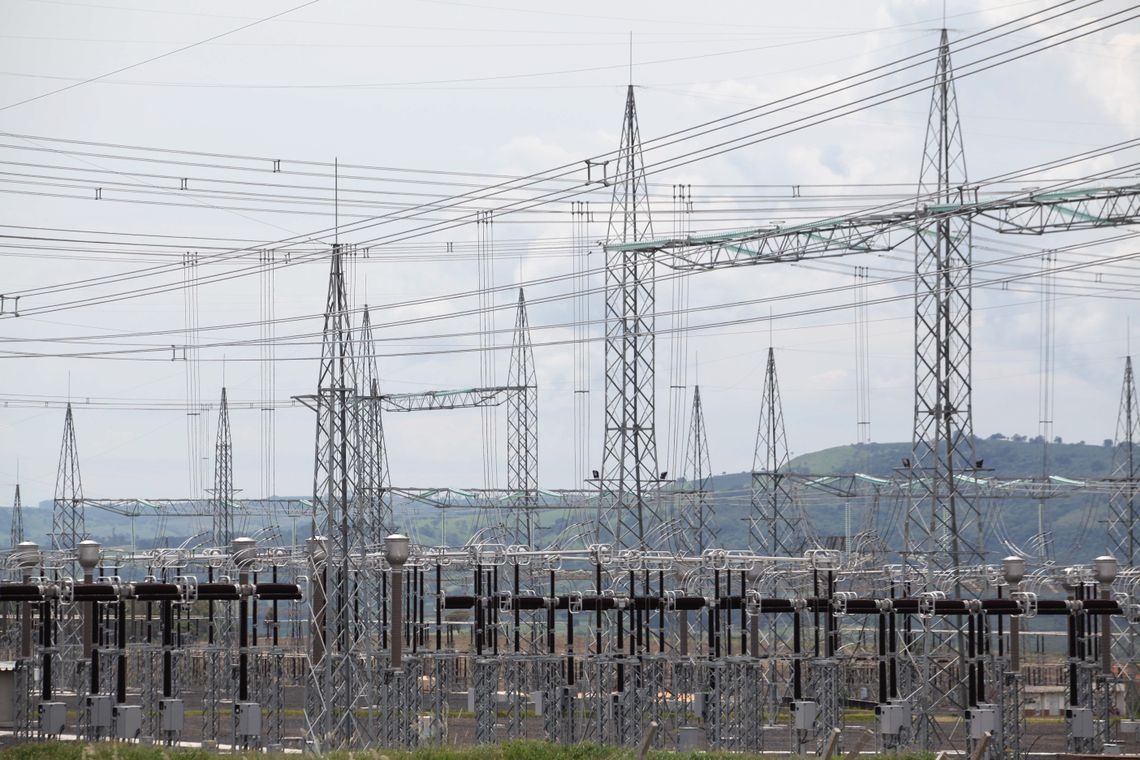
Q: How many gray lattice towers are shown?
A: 12